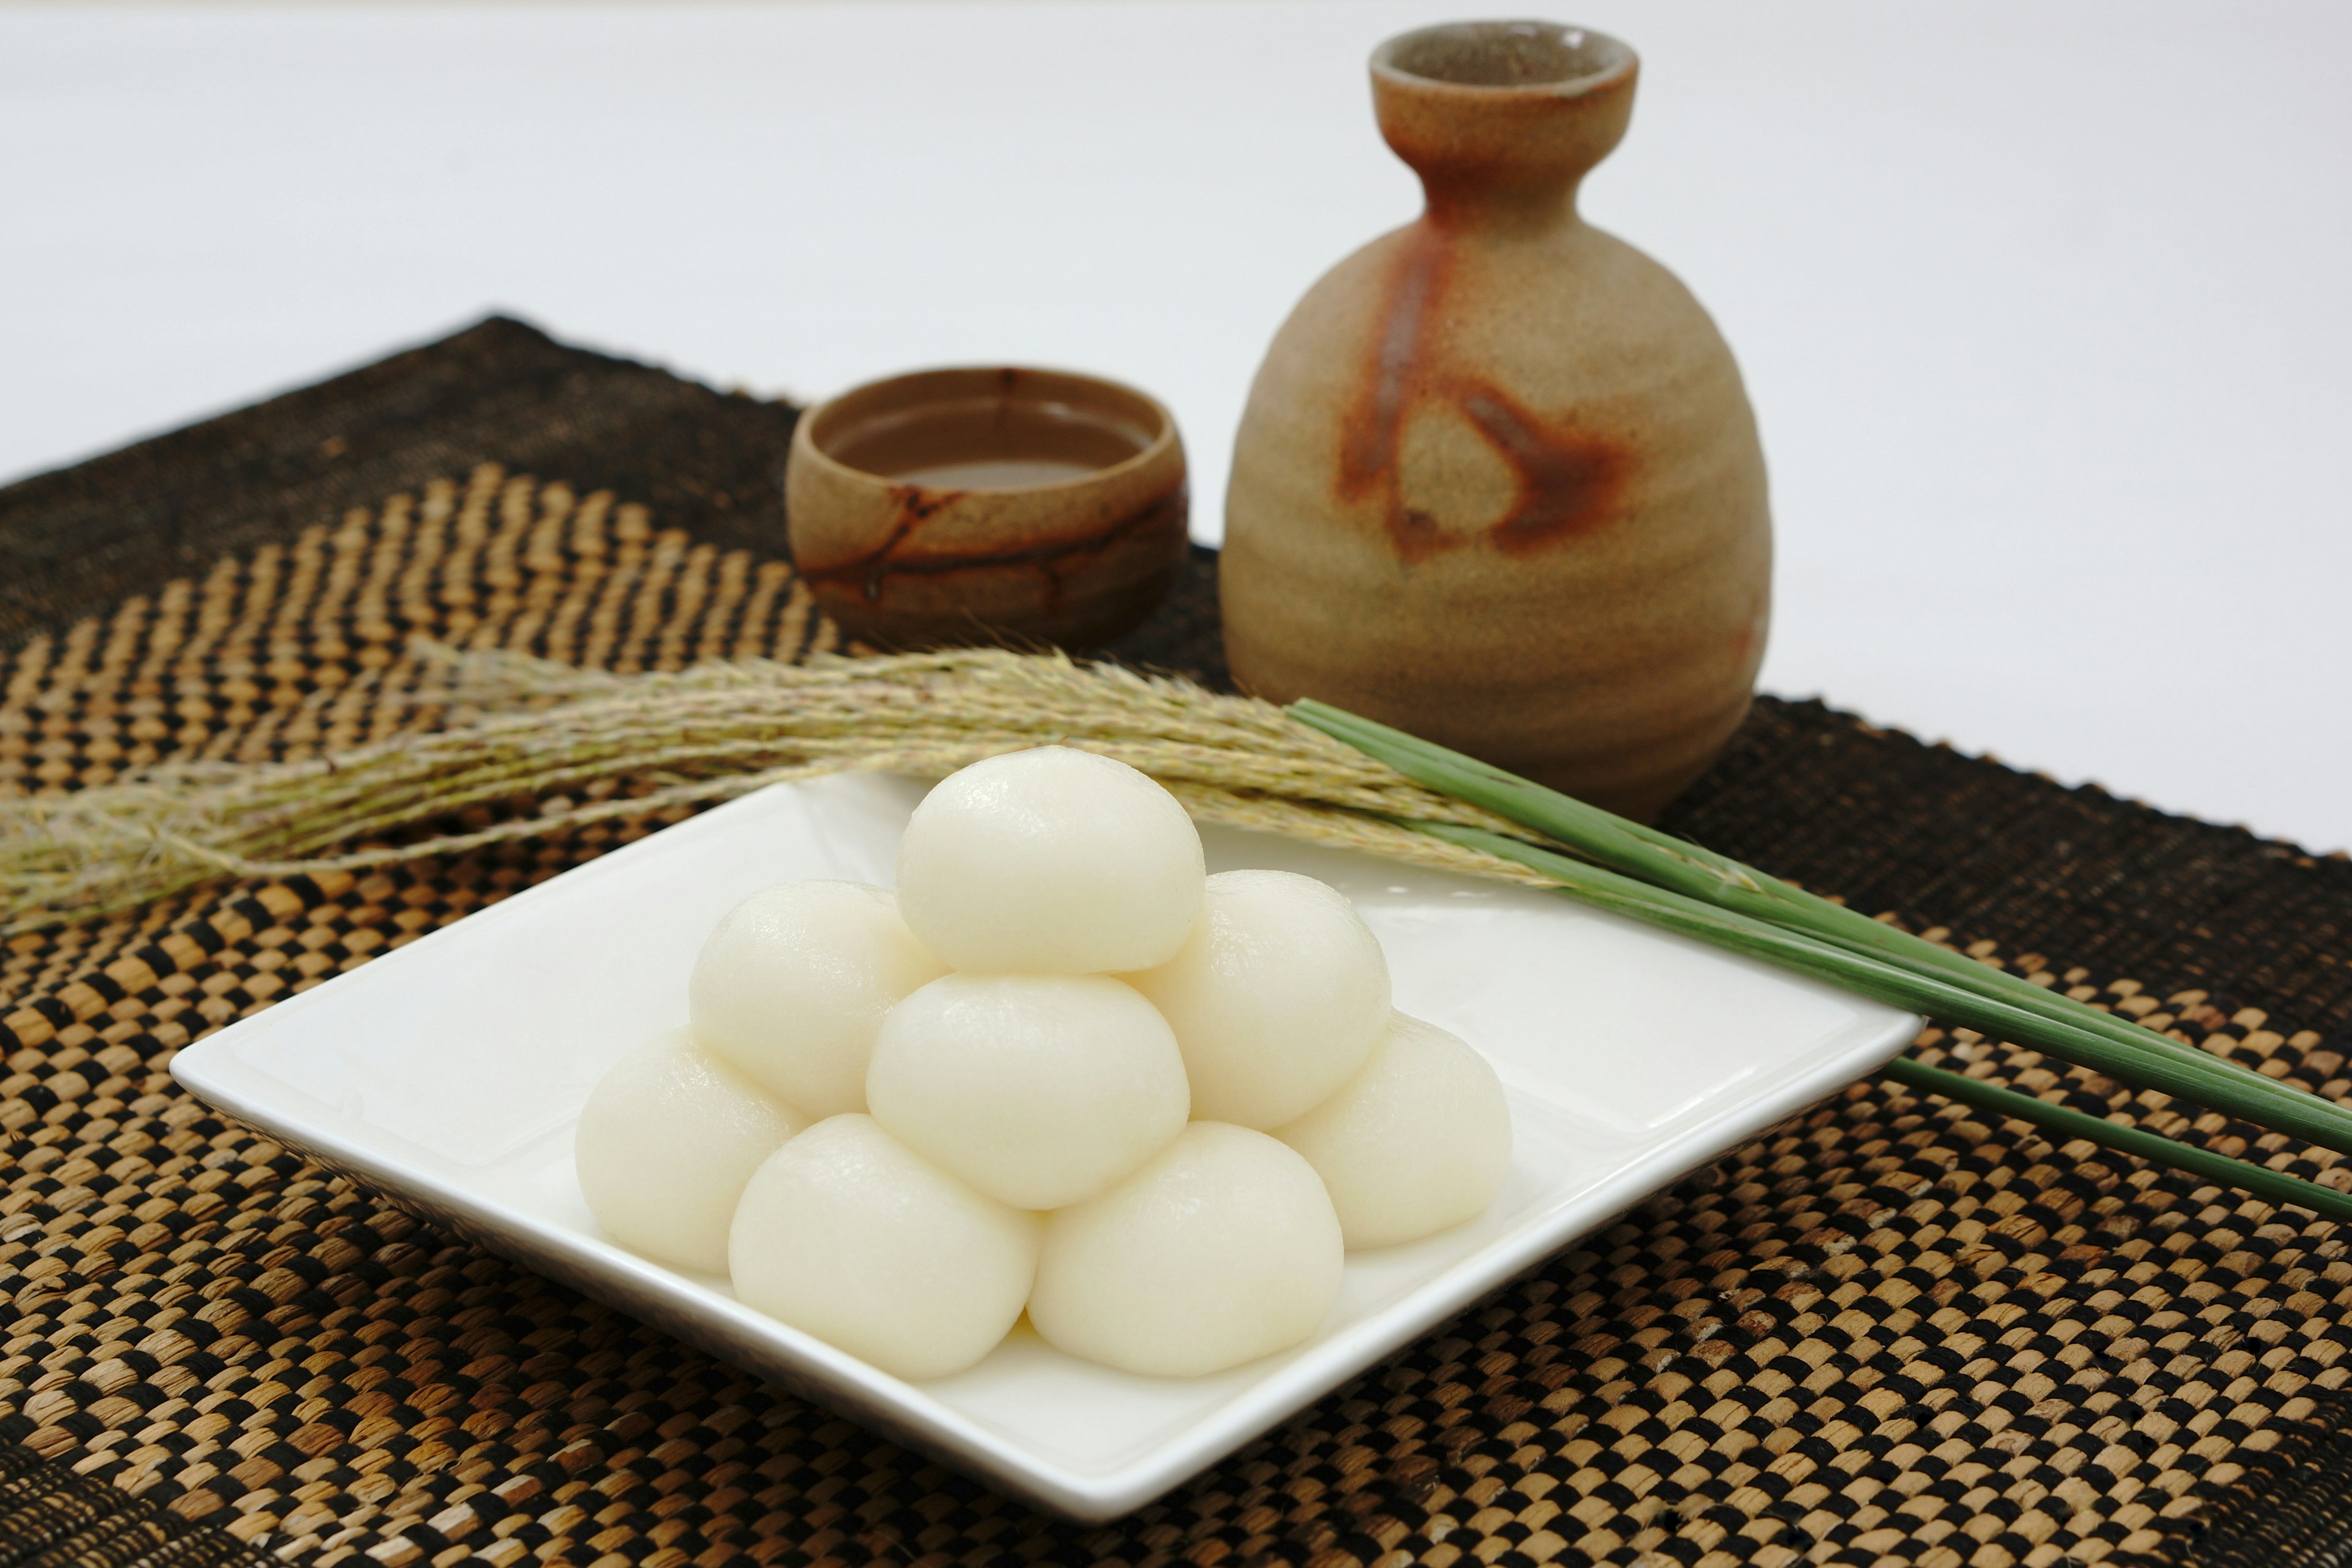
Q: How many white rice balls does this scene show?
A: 8